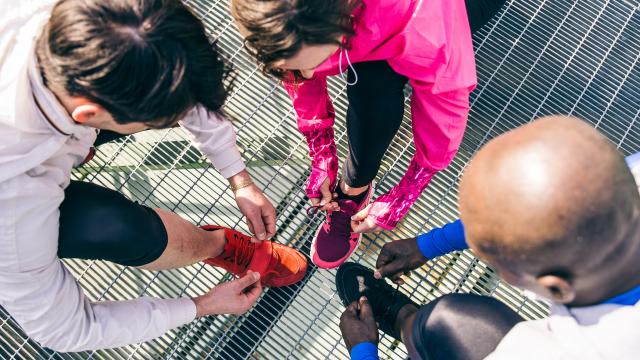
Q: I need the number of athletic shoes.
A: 3